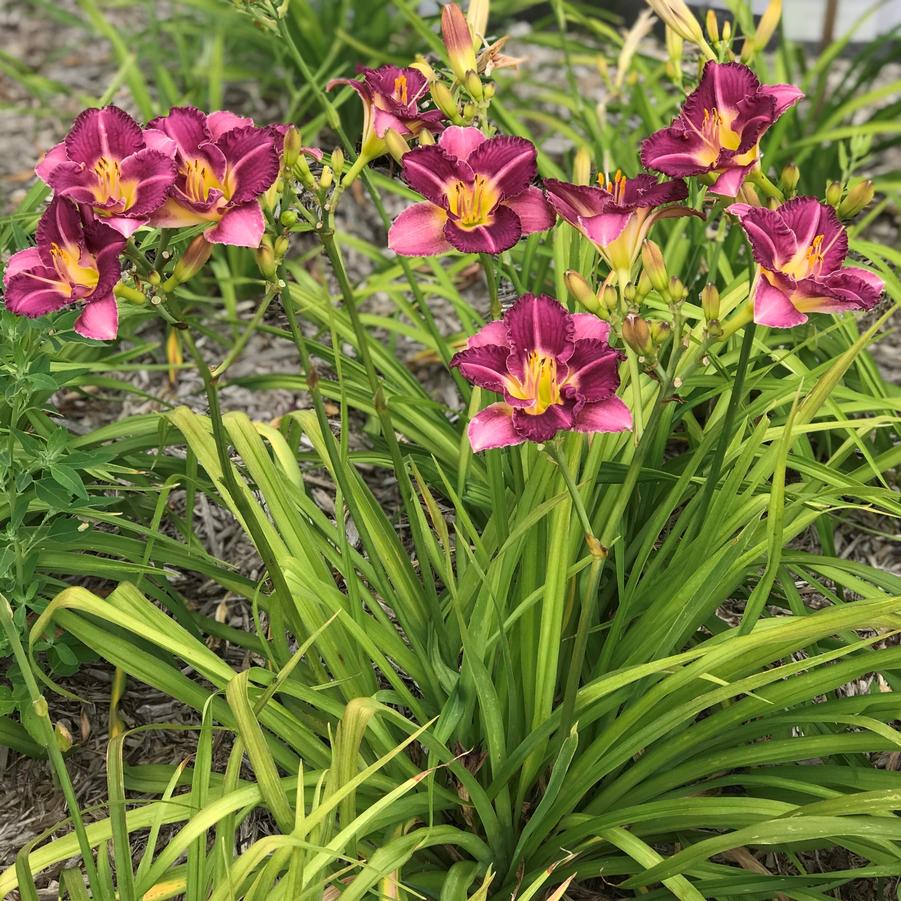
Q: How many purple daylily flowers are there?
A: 9